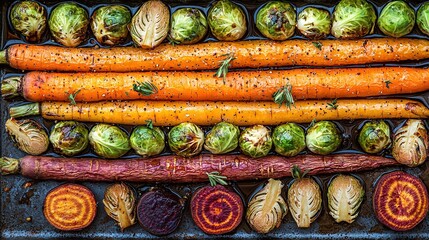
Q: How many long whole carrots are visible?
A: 4